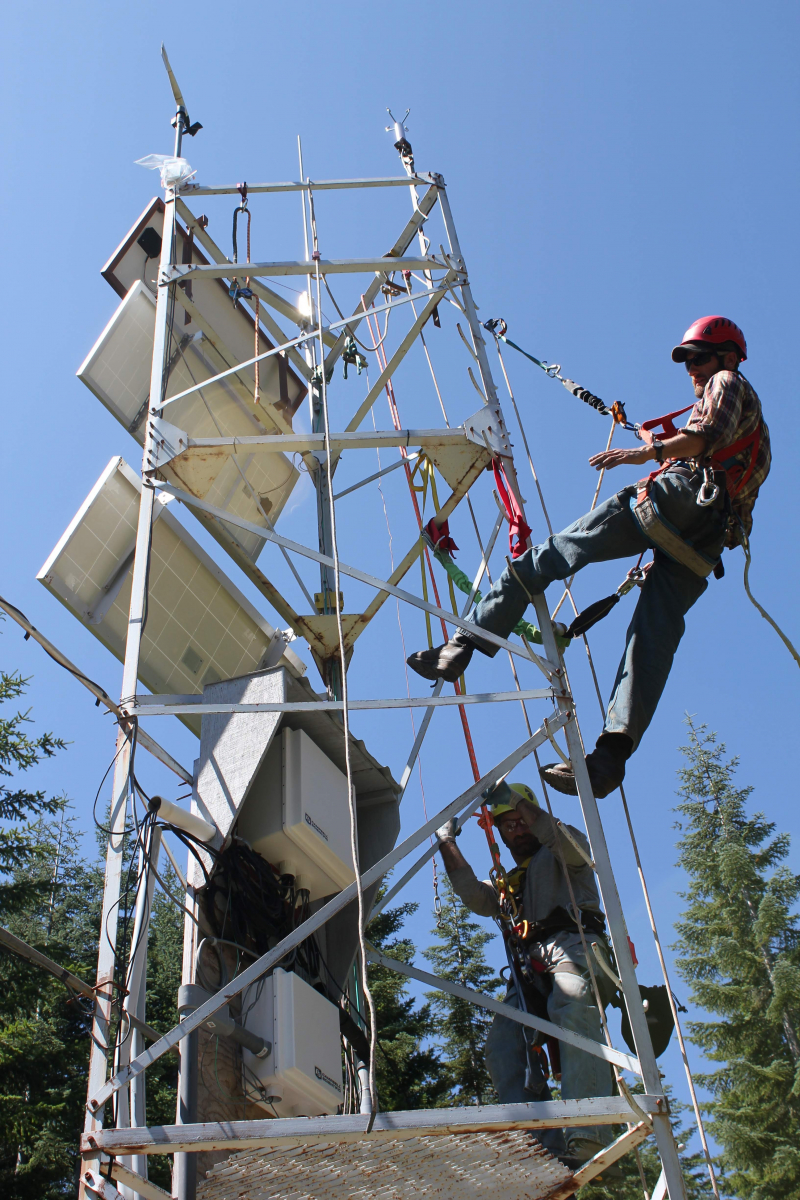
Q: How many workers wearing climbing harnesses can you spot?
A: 2